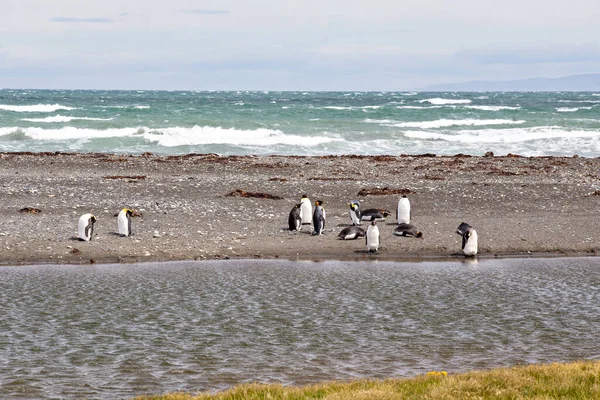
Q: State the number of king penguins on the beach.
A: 12